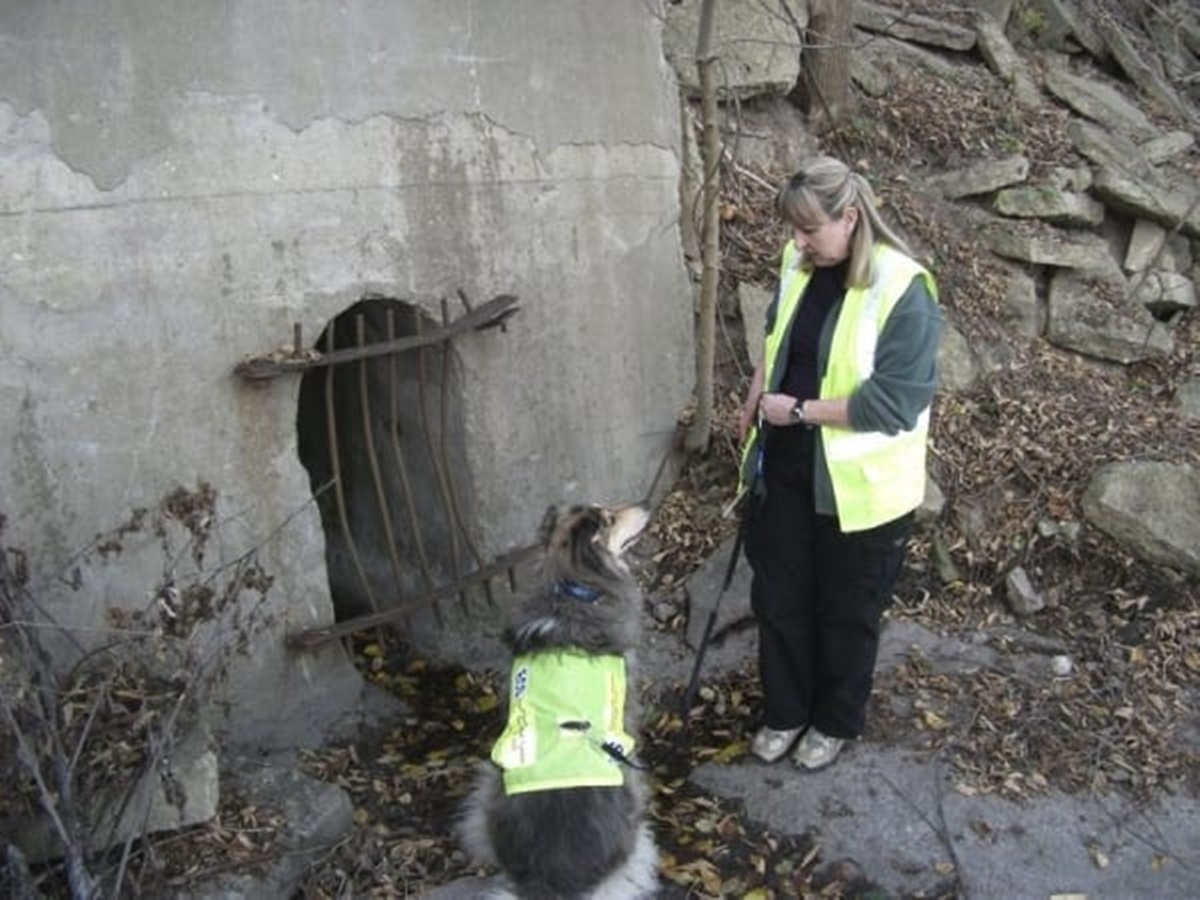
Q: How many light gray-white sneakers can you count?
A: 2